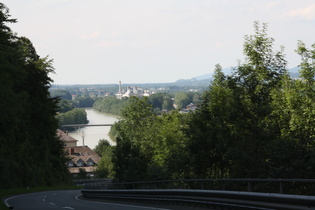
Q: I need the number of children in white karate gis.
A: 0